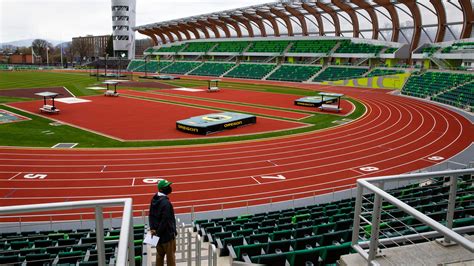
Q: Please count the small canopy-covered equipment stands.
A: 4